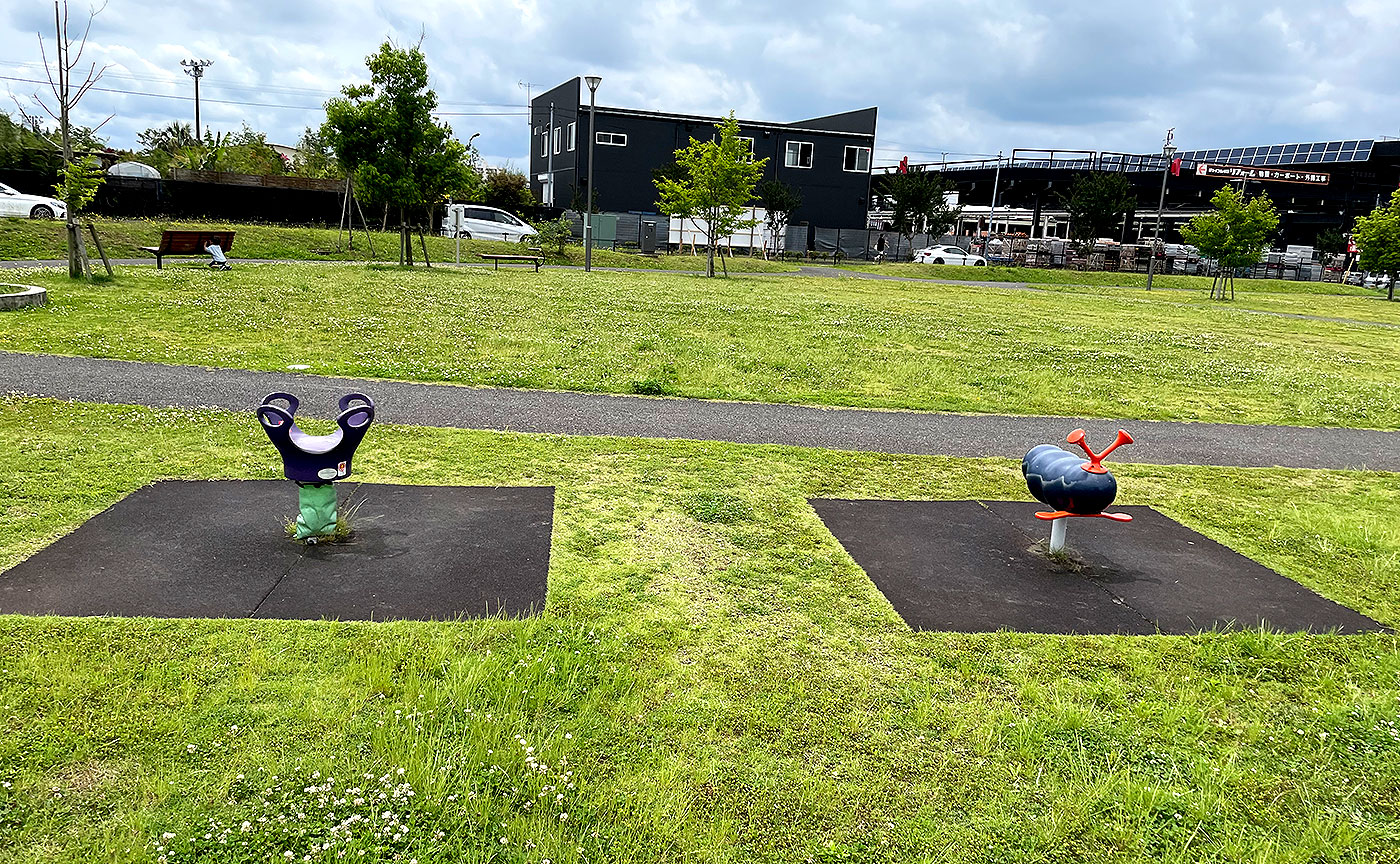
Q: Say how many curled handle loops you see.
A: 4